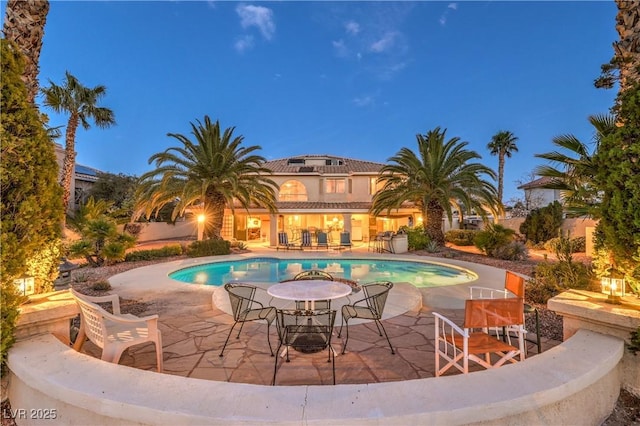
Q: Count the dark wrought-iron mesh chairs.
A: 4